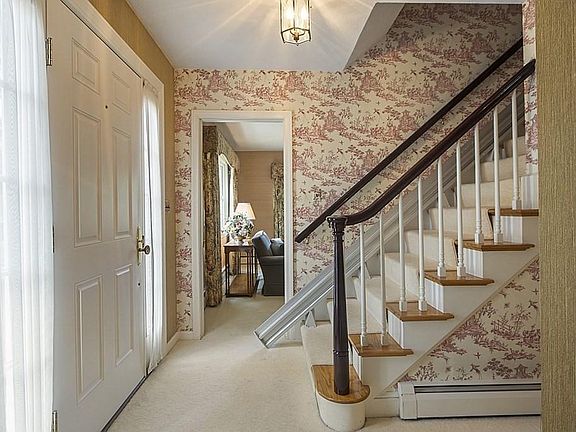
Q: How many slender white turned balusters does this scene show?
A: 9